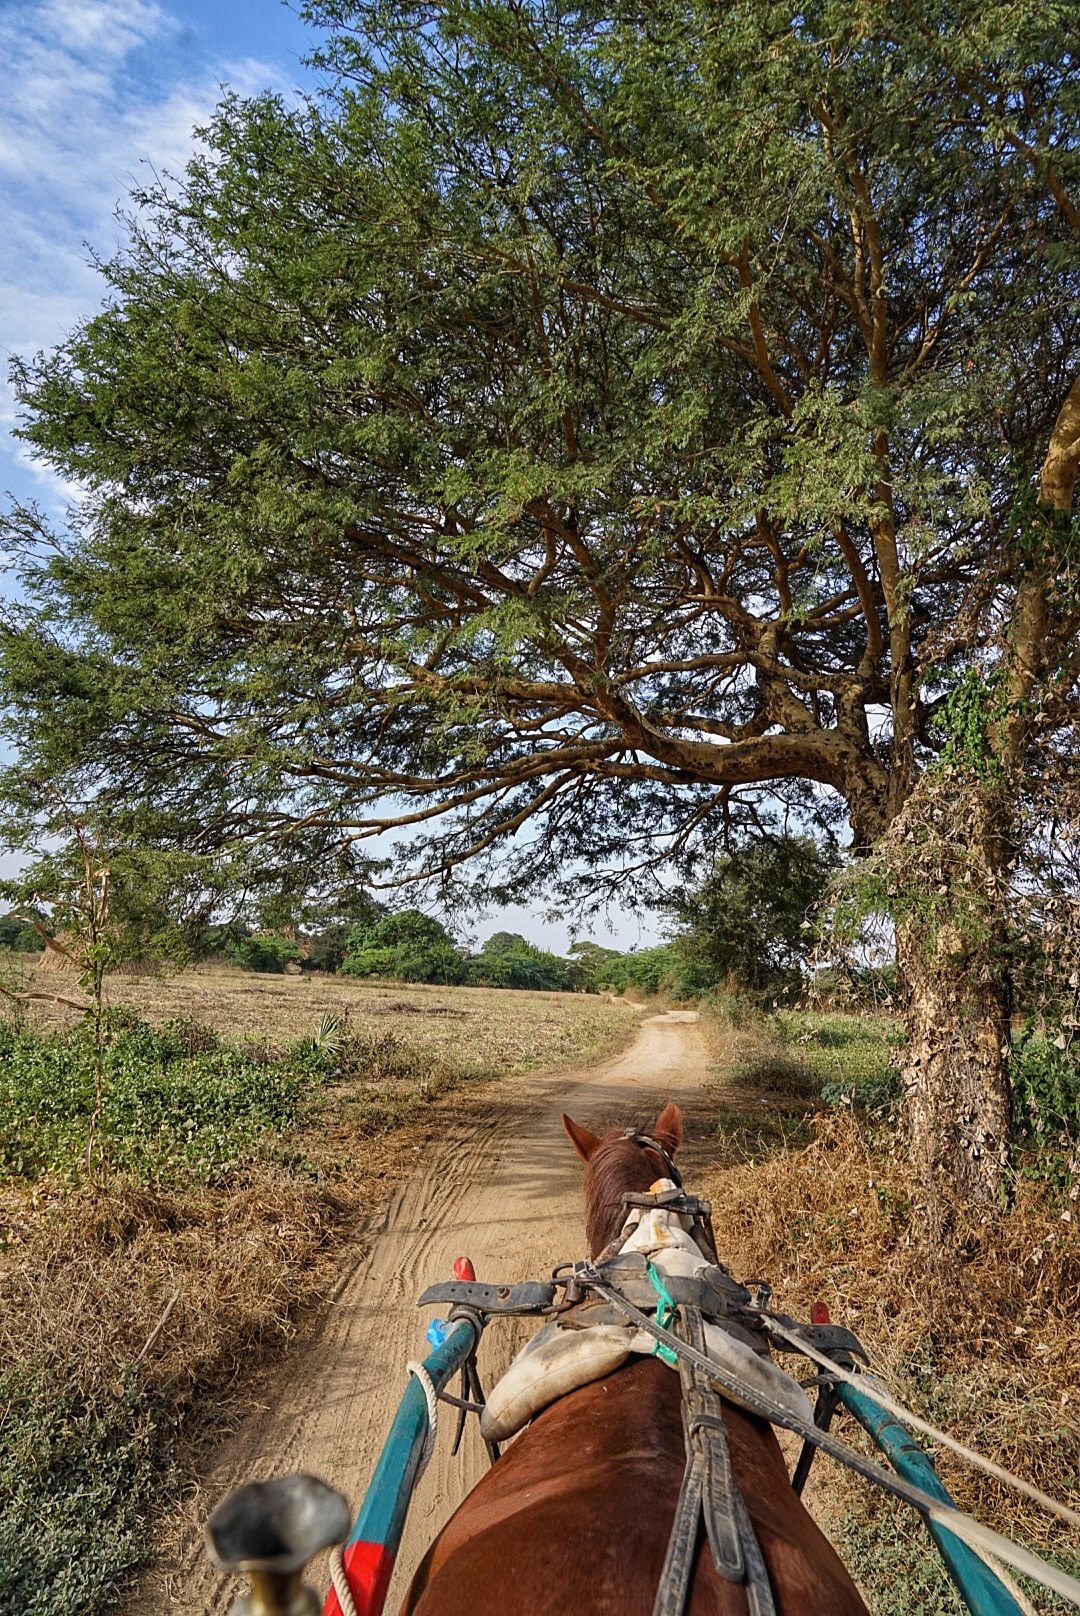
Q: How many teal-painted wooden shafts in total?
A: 2